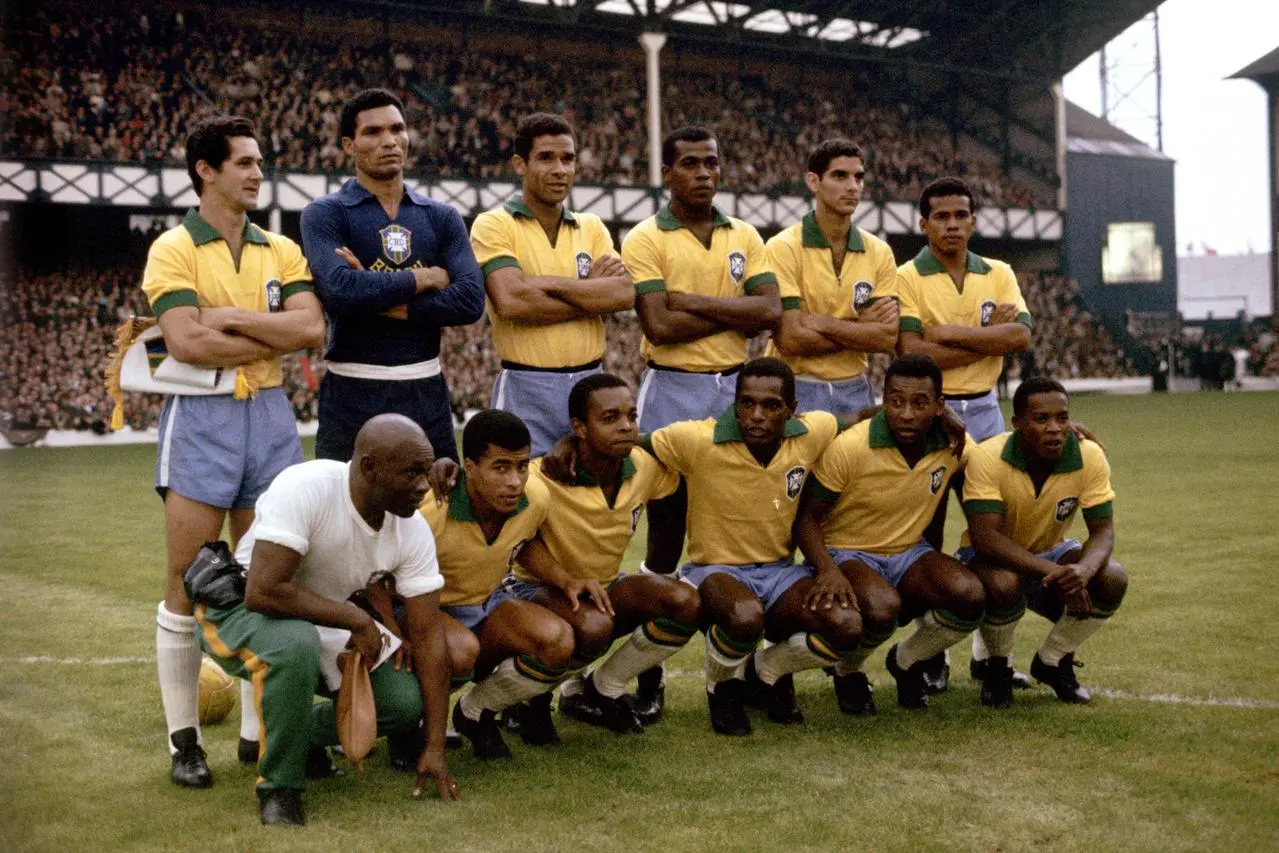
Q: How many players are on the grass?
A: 11